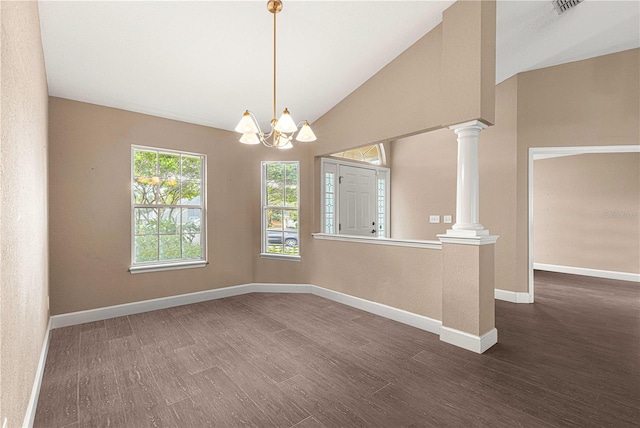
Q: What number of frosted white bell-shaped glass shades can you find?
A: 5